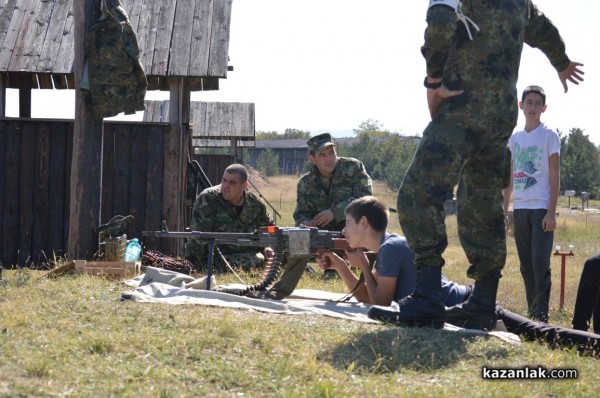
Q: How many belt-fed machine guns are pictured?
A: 1